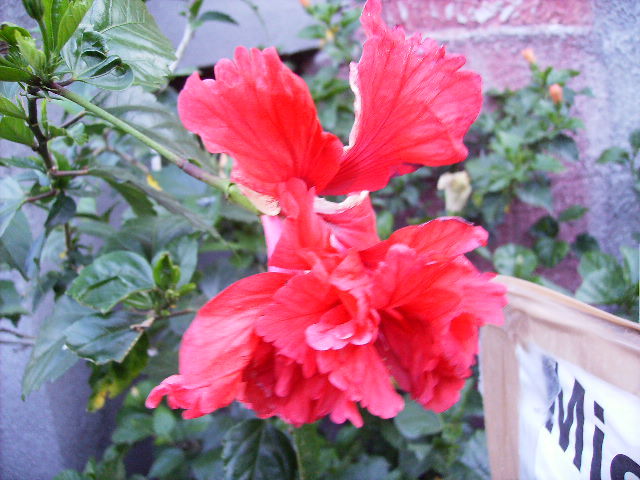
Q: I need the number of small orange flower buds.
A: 2